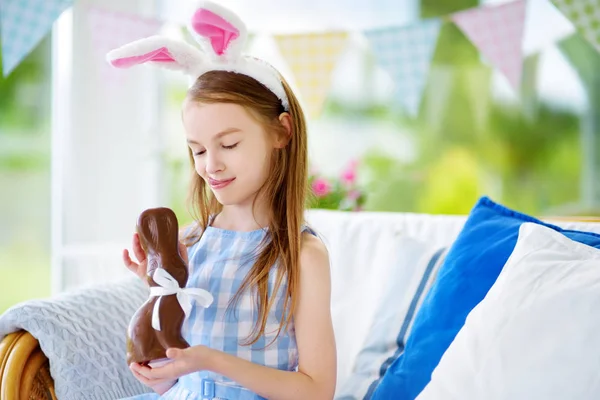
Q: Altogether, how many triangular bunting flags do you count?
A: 6